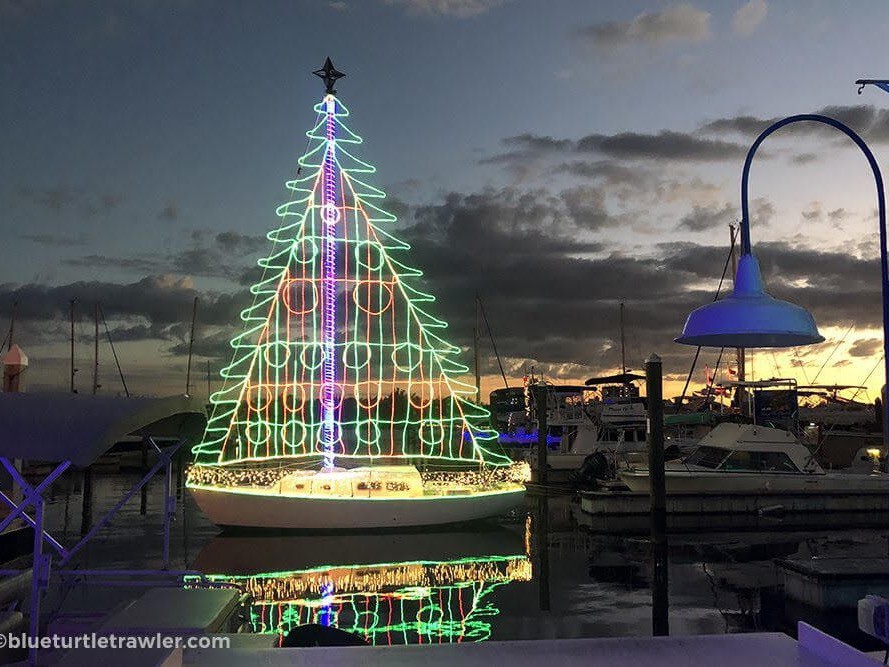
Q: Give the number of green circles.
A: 11